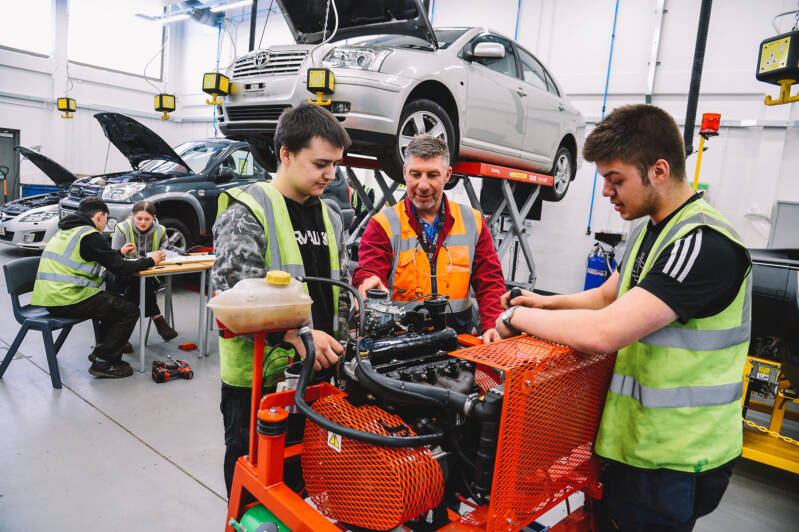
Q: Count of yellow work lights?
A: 5